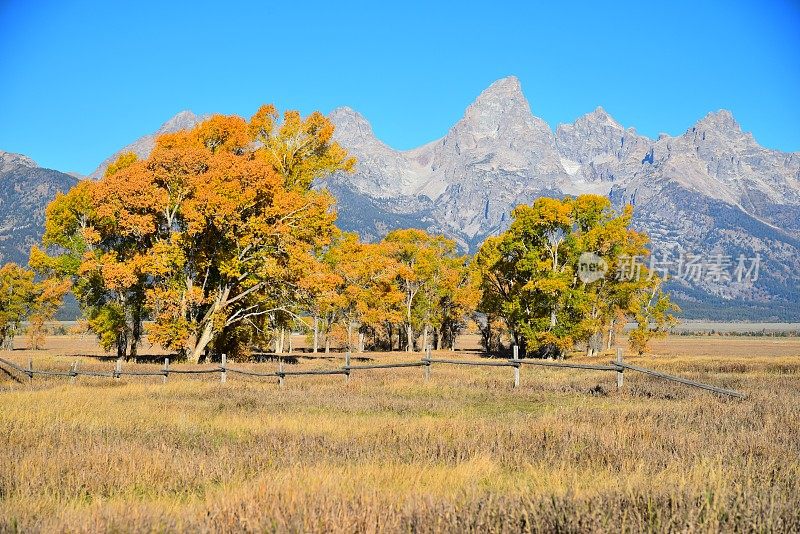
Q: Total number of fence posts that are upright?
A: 10